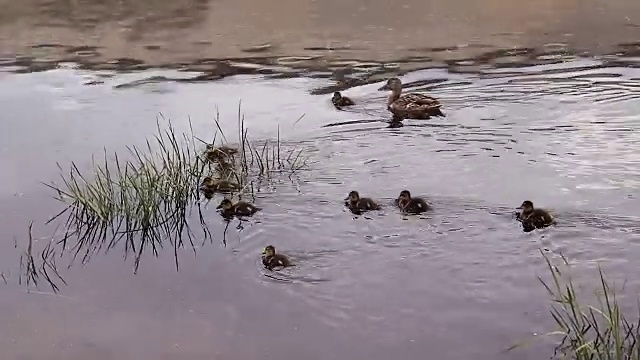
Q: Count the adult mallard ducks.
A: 1